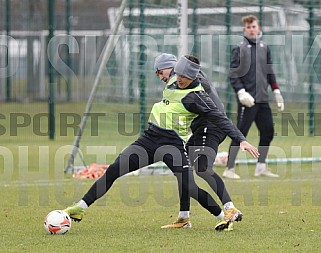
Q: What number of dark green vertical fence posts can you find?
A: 9